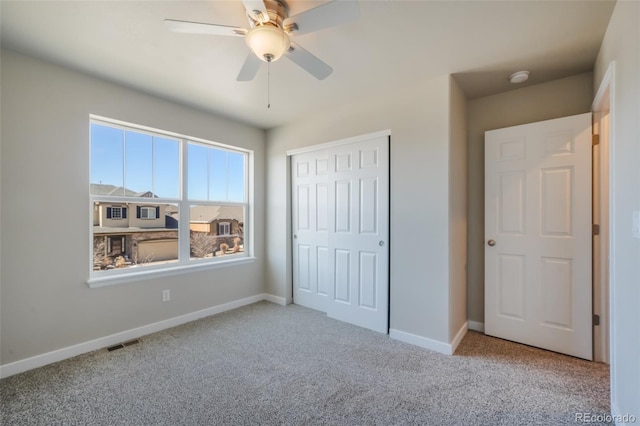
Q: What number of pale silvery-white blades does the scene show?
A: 5